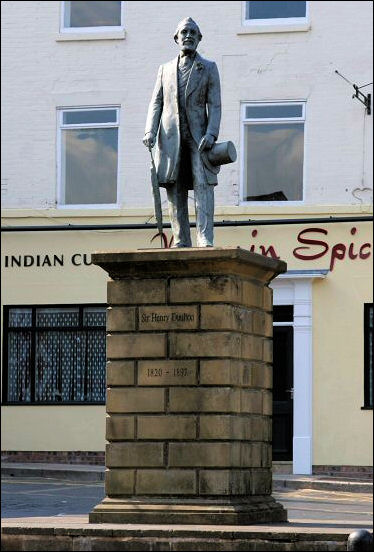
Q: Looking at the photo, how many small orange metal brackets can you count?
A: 0